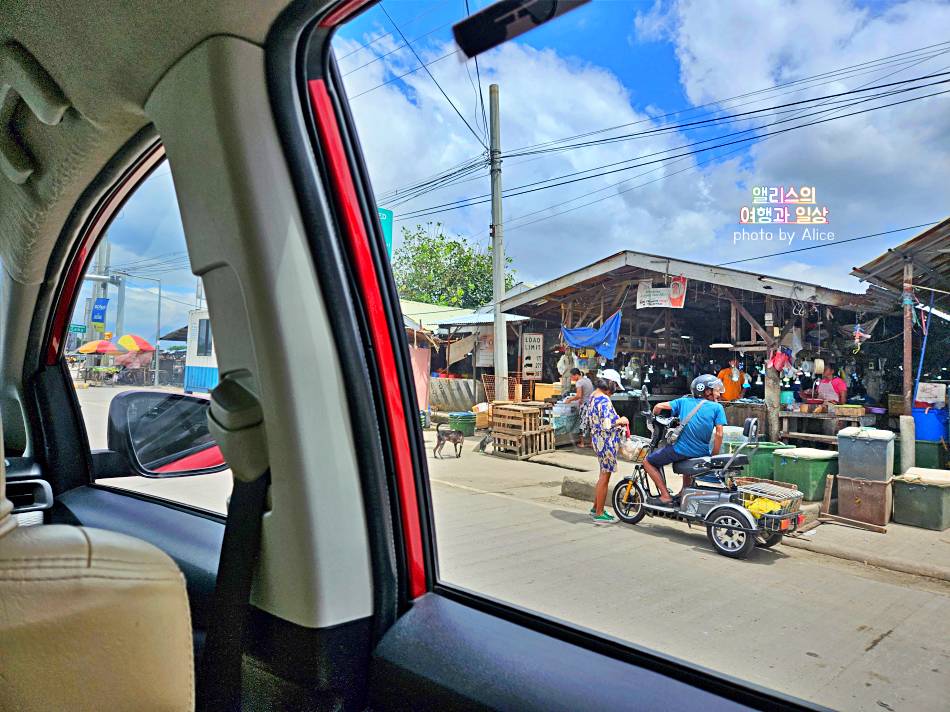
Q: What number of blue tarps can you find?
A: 1